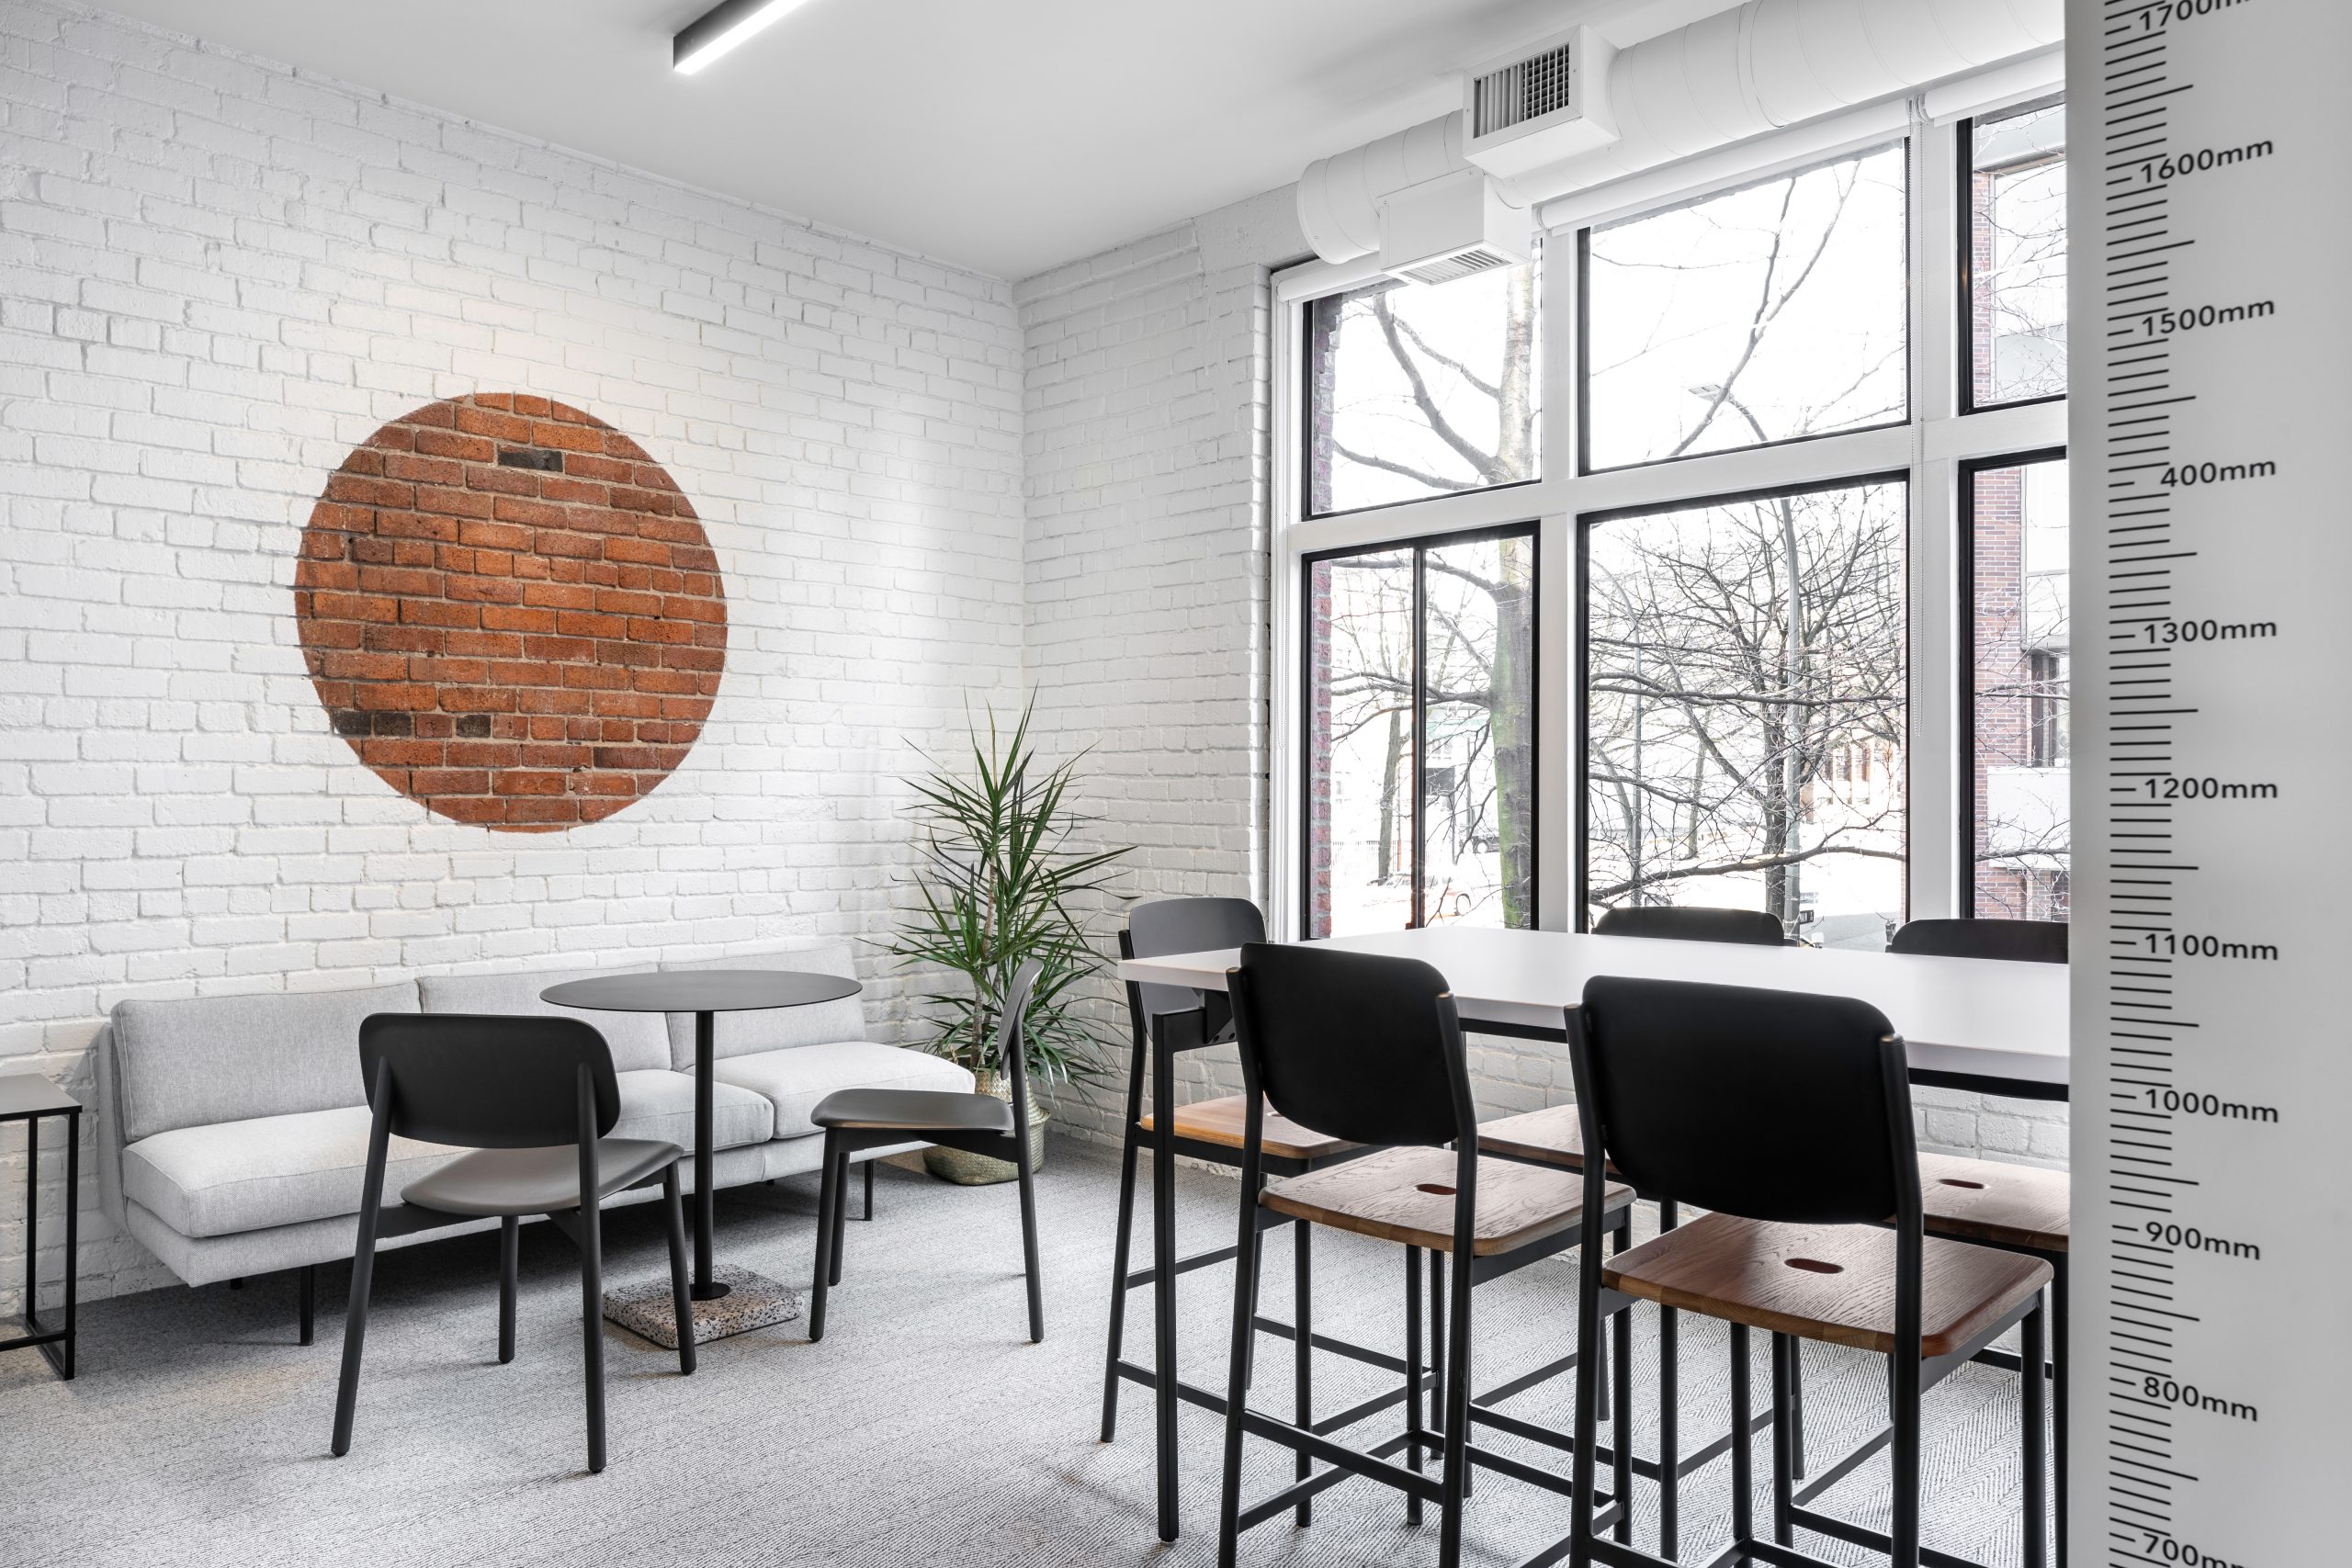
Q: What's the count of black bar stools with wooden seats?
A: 5